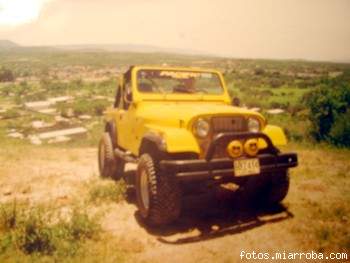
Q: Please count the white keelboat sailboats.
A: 0